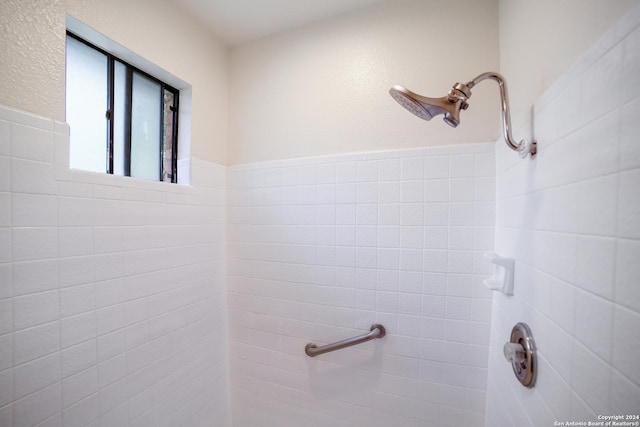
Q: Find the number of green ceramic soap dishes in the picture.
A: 0